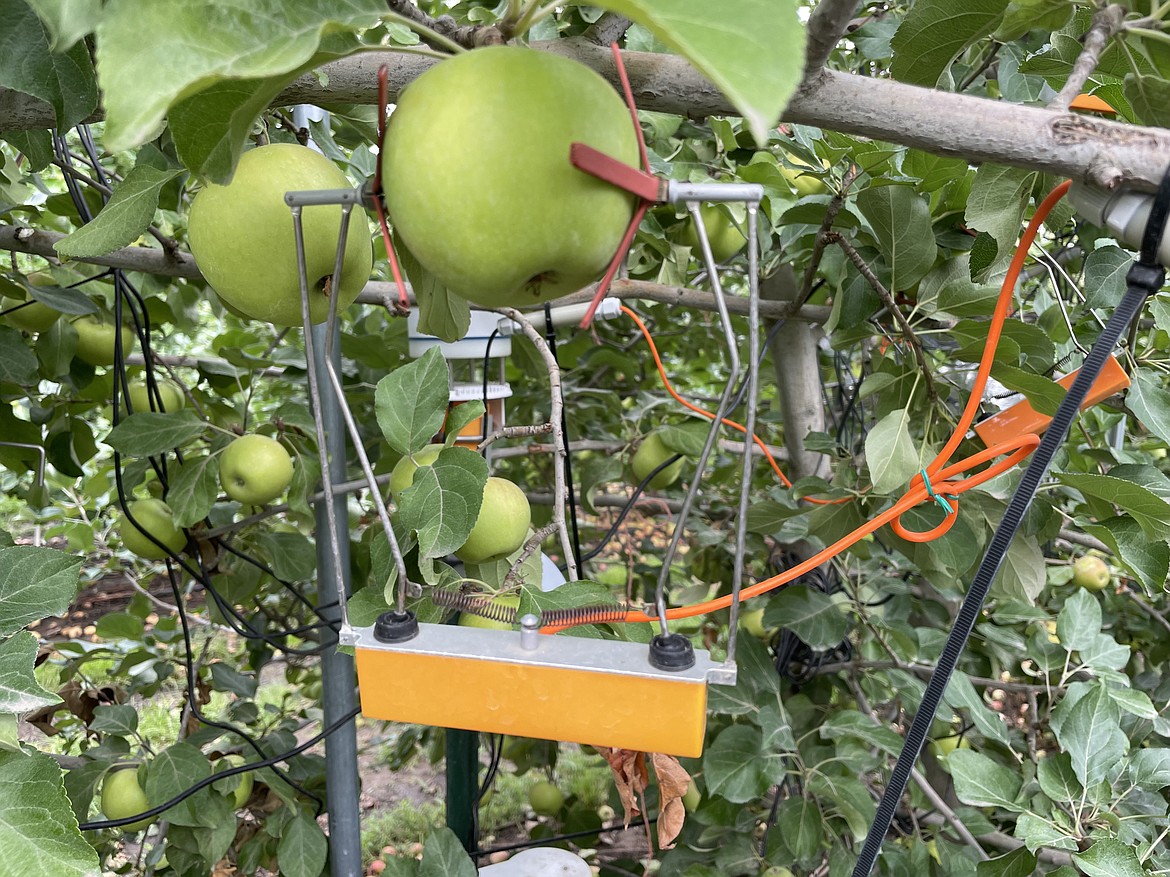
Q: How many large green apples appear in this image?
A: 2